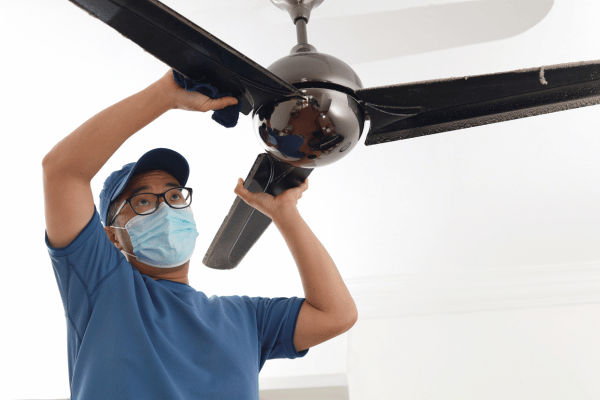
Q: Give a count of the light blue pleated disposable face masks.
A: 1